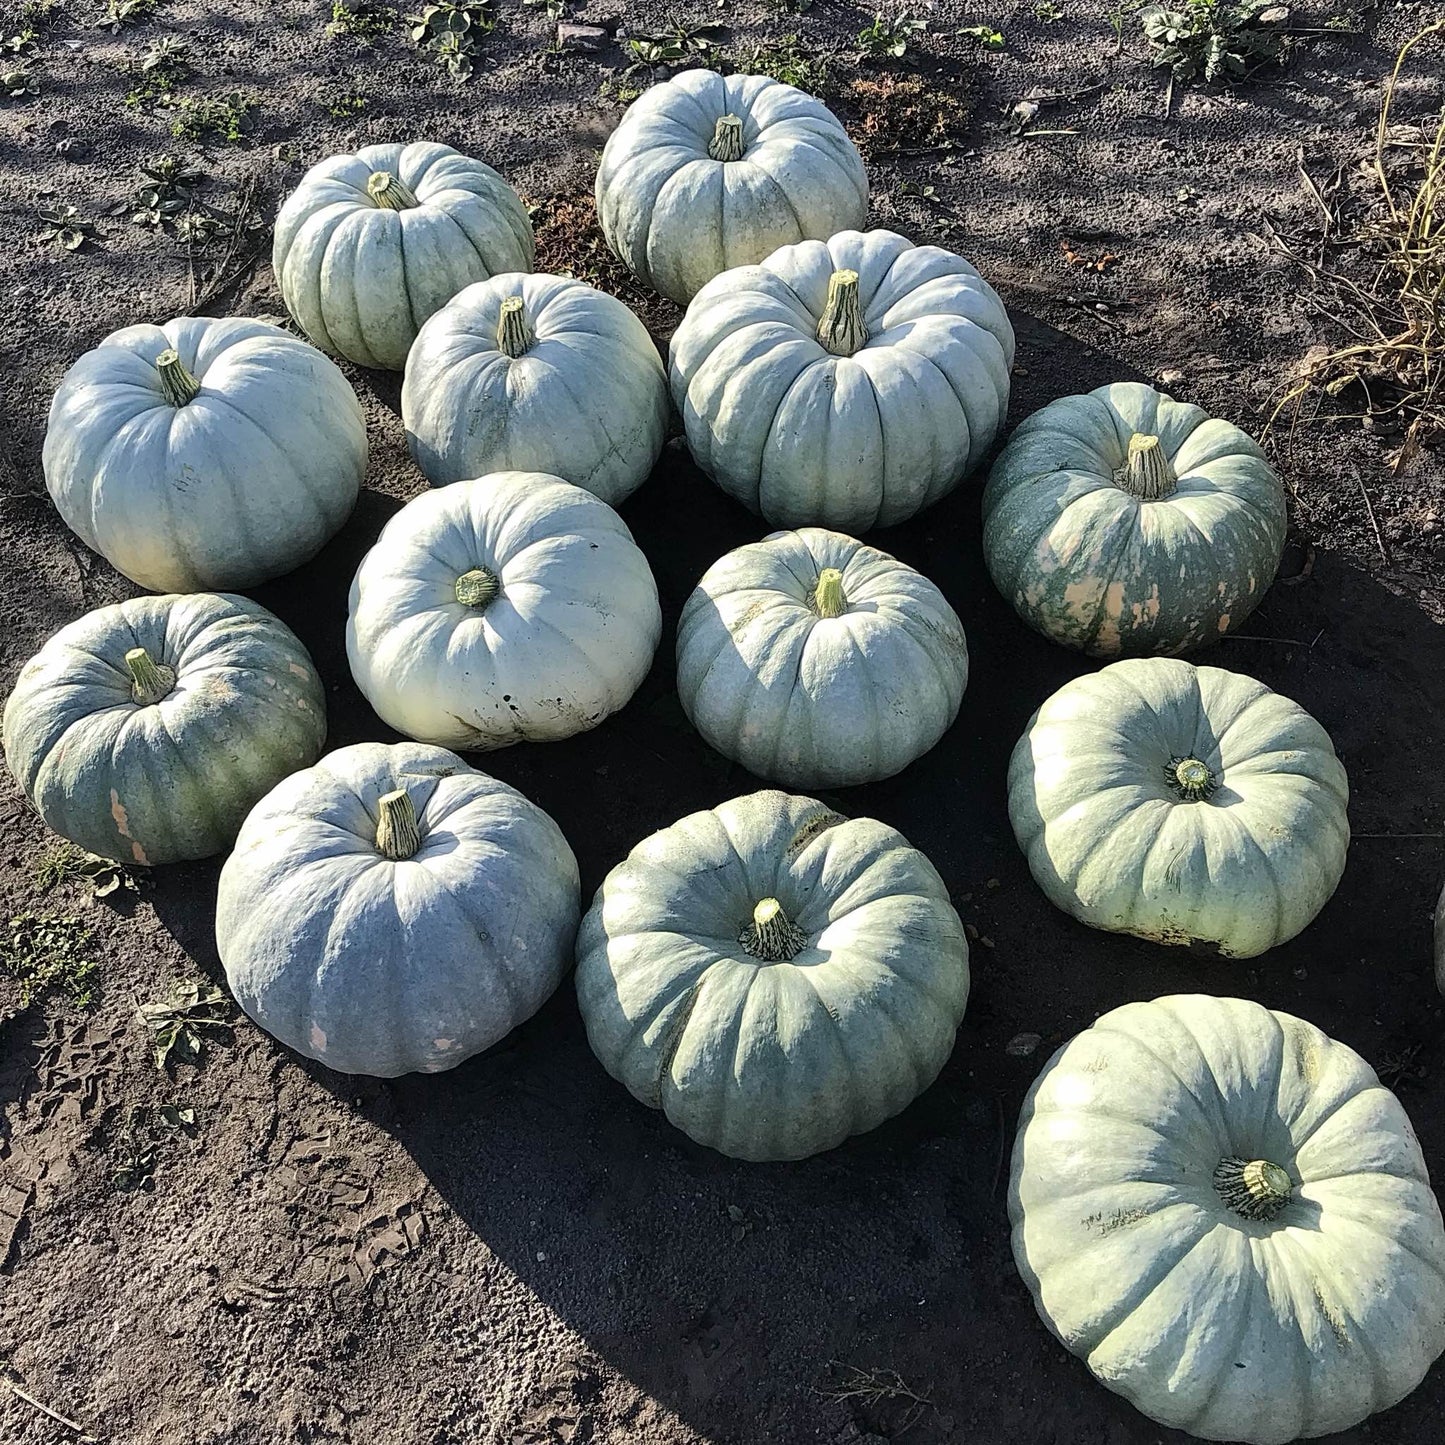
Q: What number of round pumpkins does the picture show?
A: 13